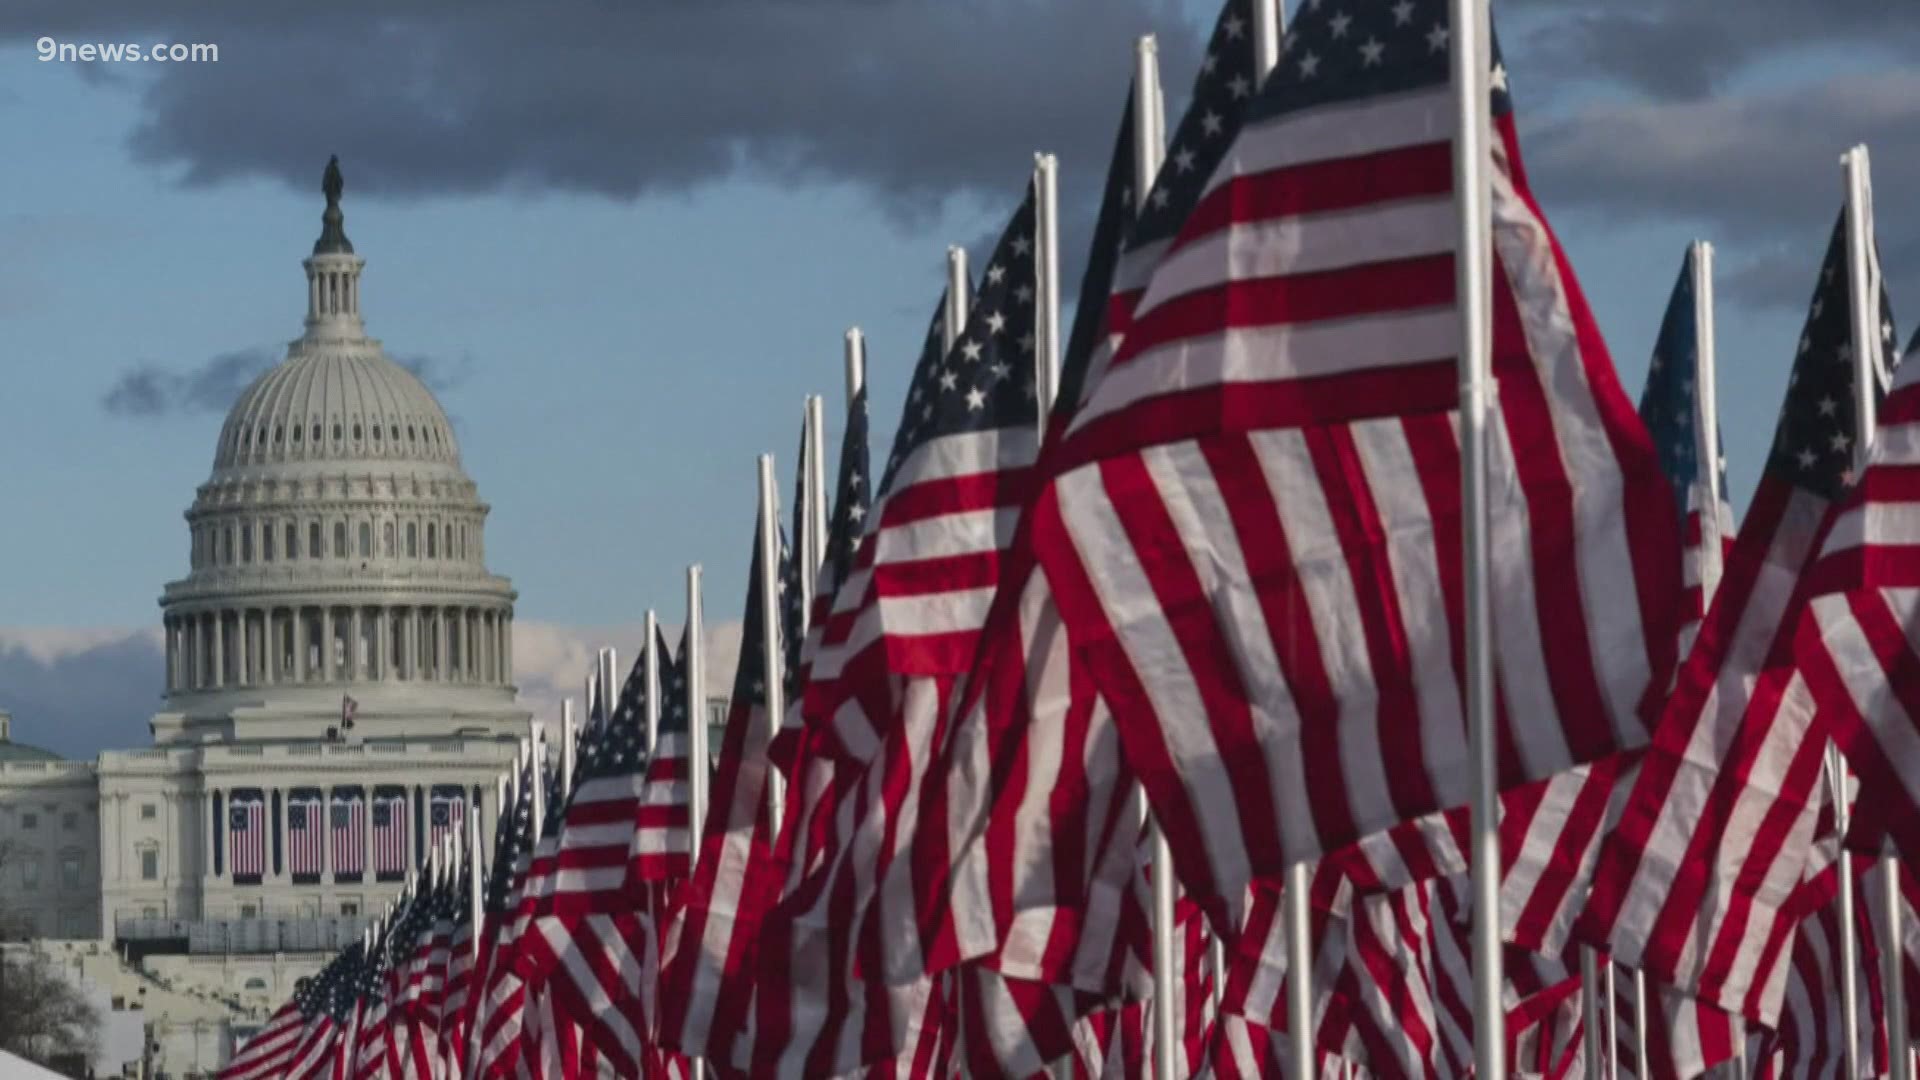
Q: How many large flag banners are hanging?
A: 5